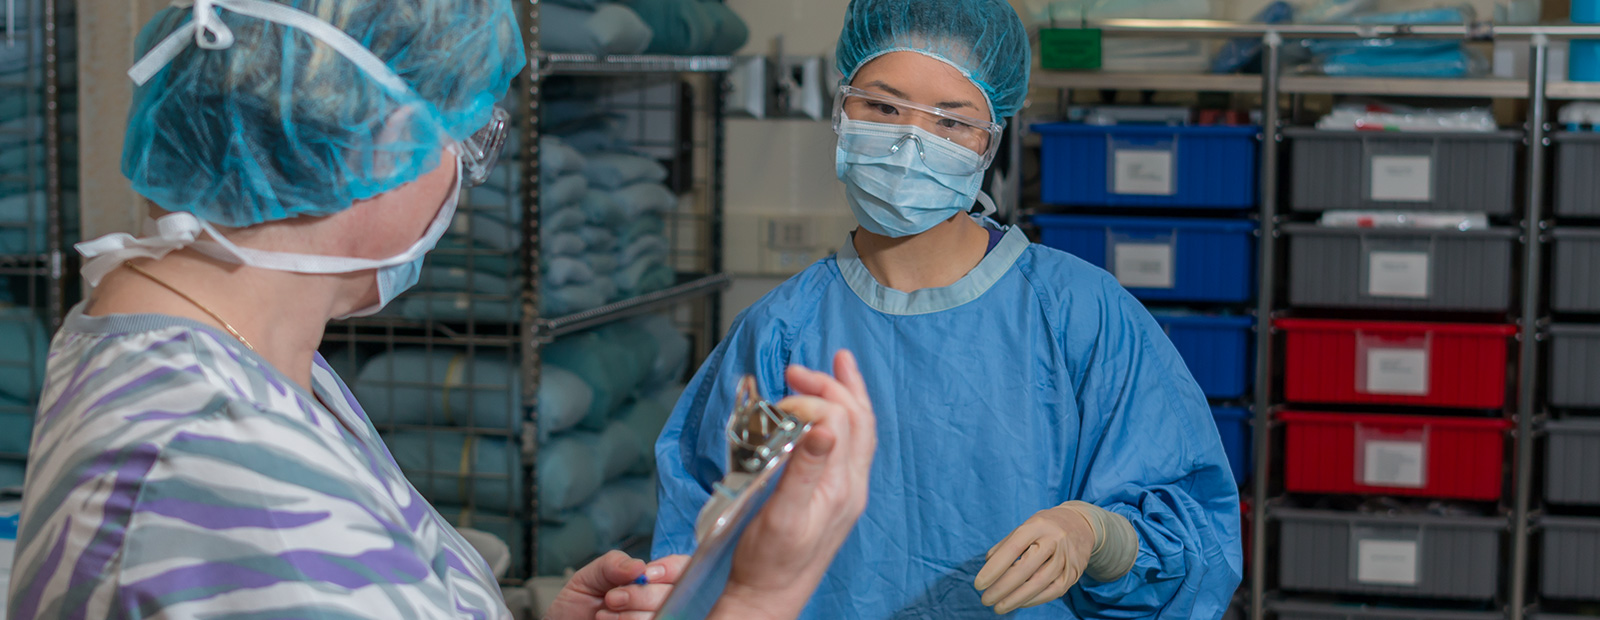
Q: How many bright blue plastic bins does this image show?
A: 4